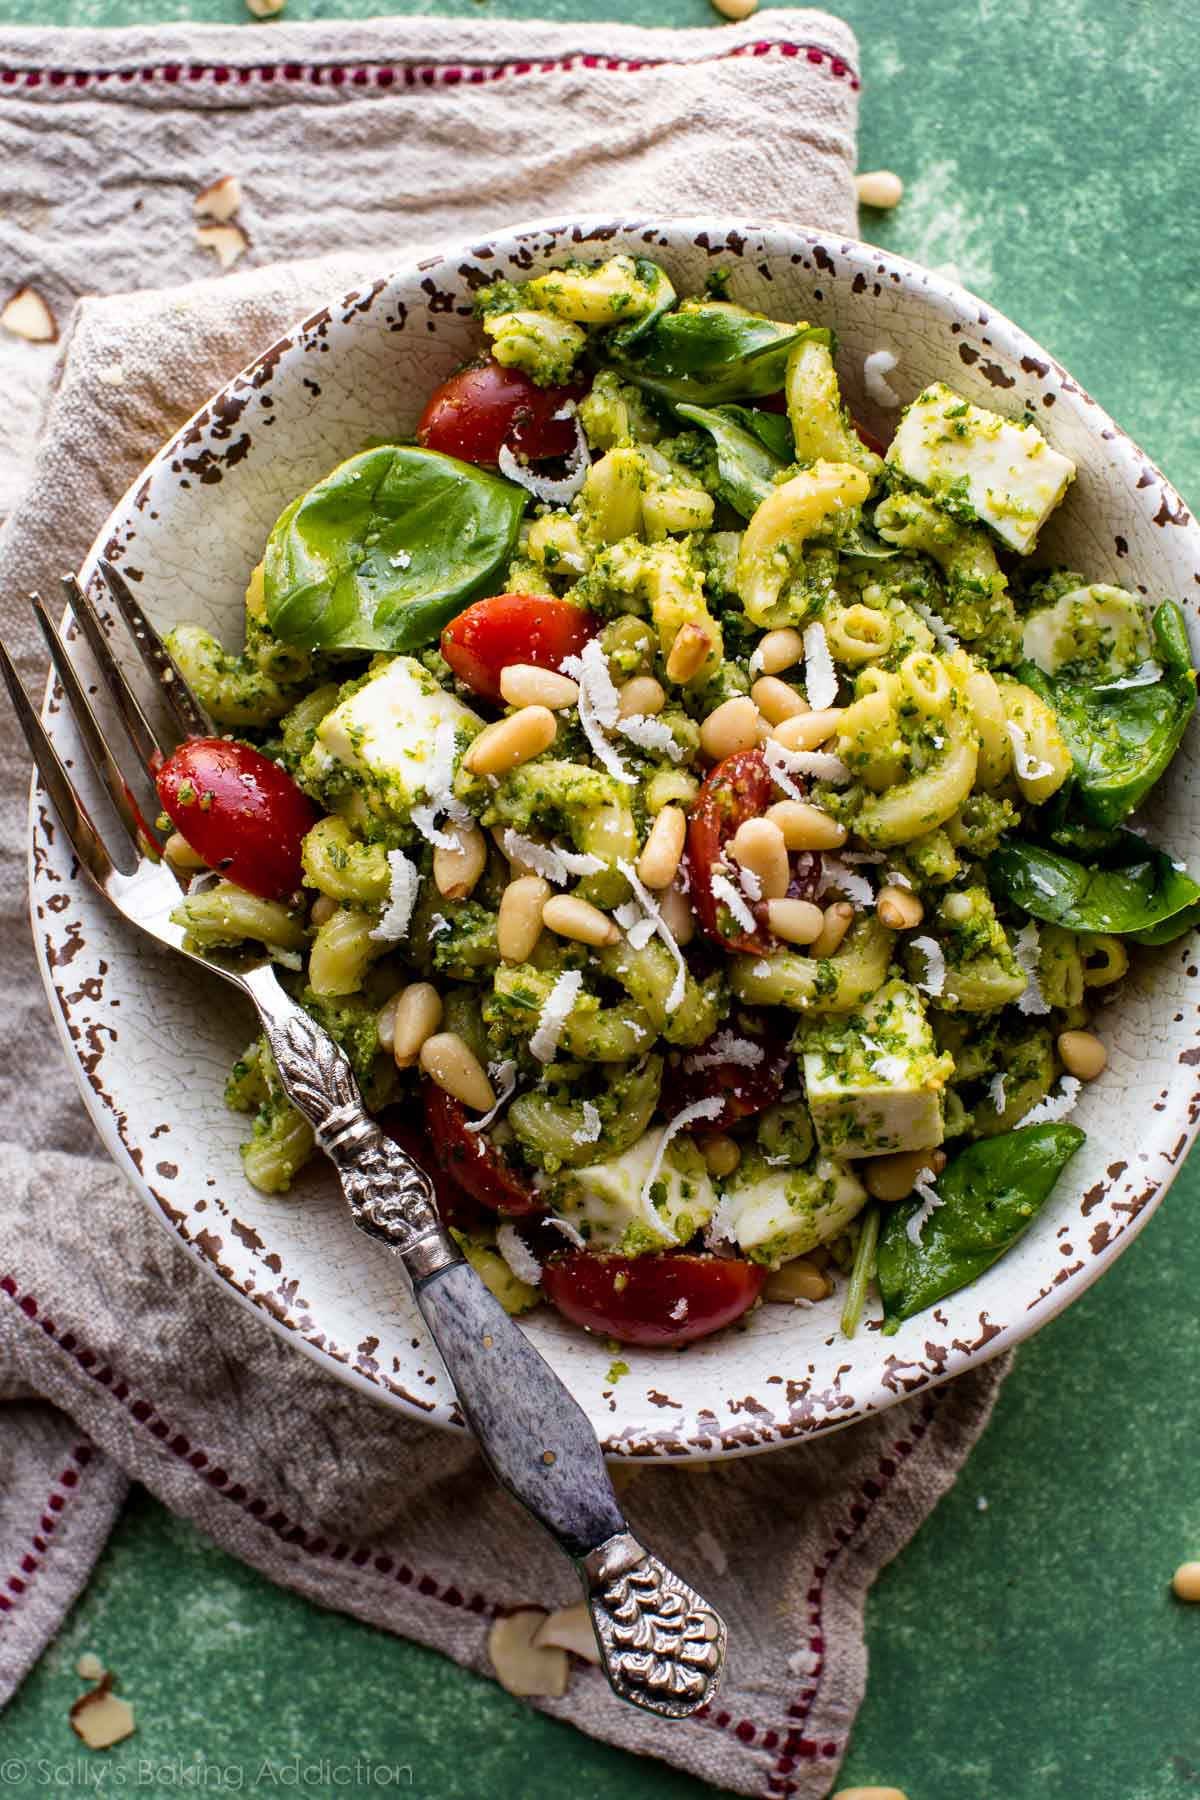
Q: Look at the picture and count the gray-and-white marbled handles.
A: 1